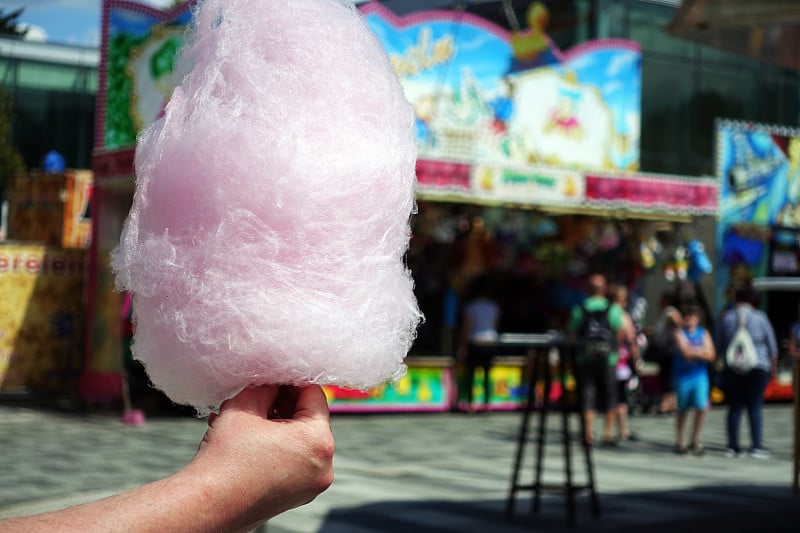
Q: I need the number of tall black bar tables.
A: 1